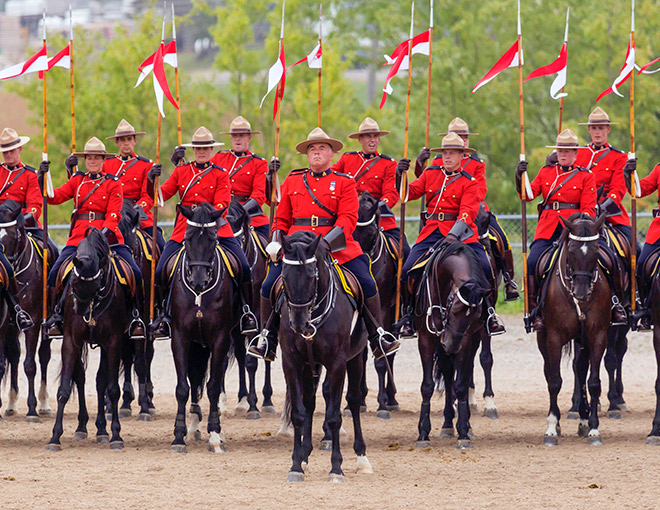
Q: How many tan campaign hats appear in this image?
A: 11